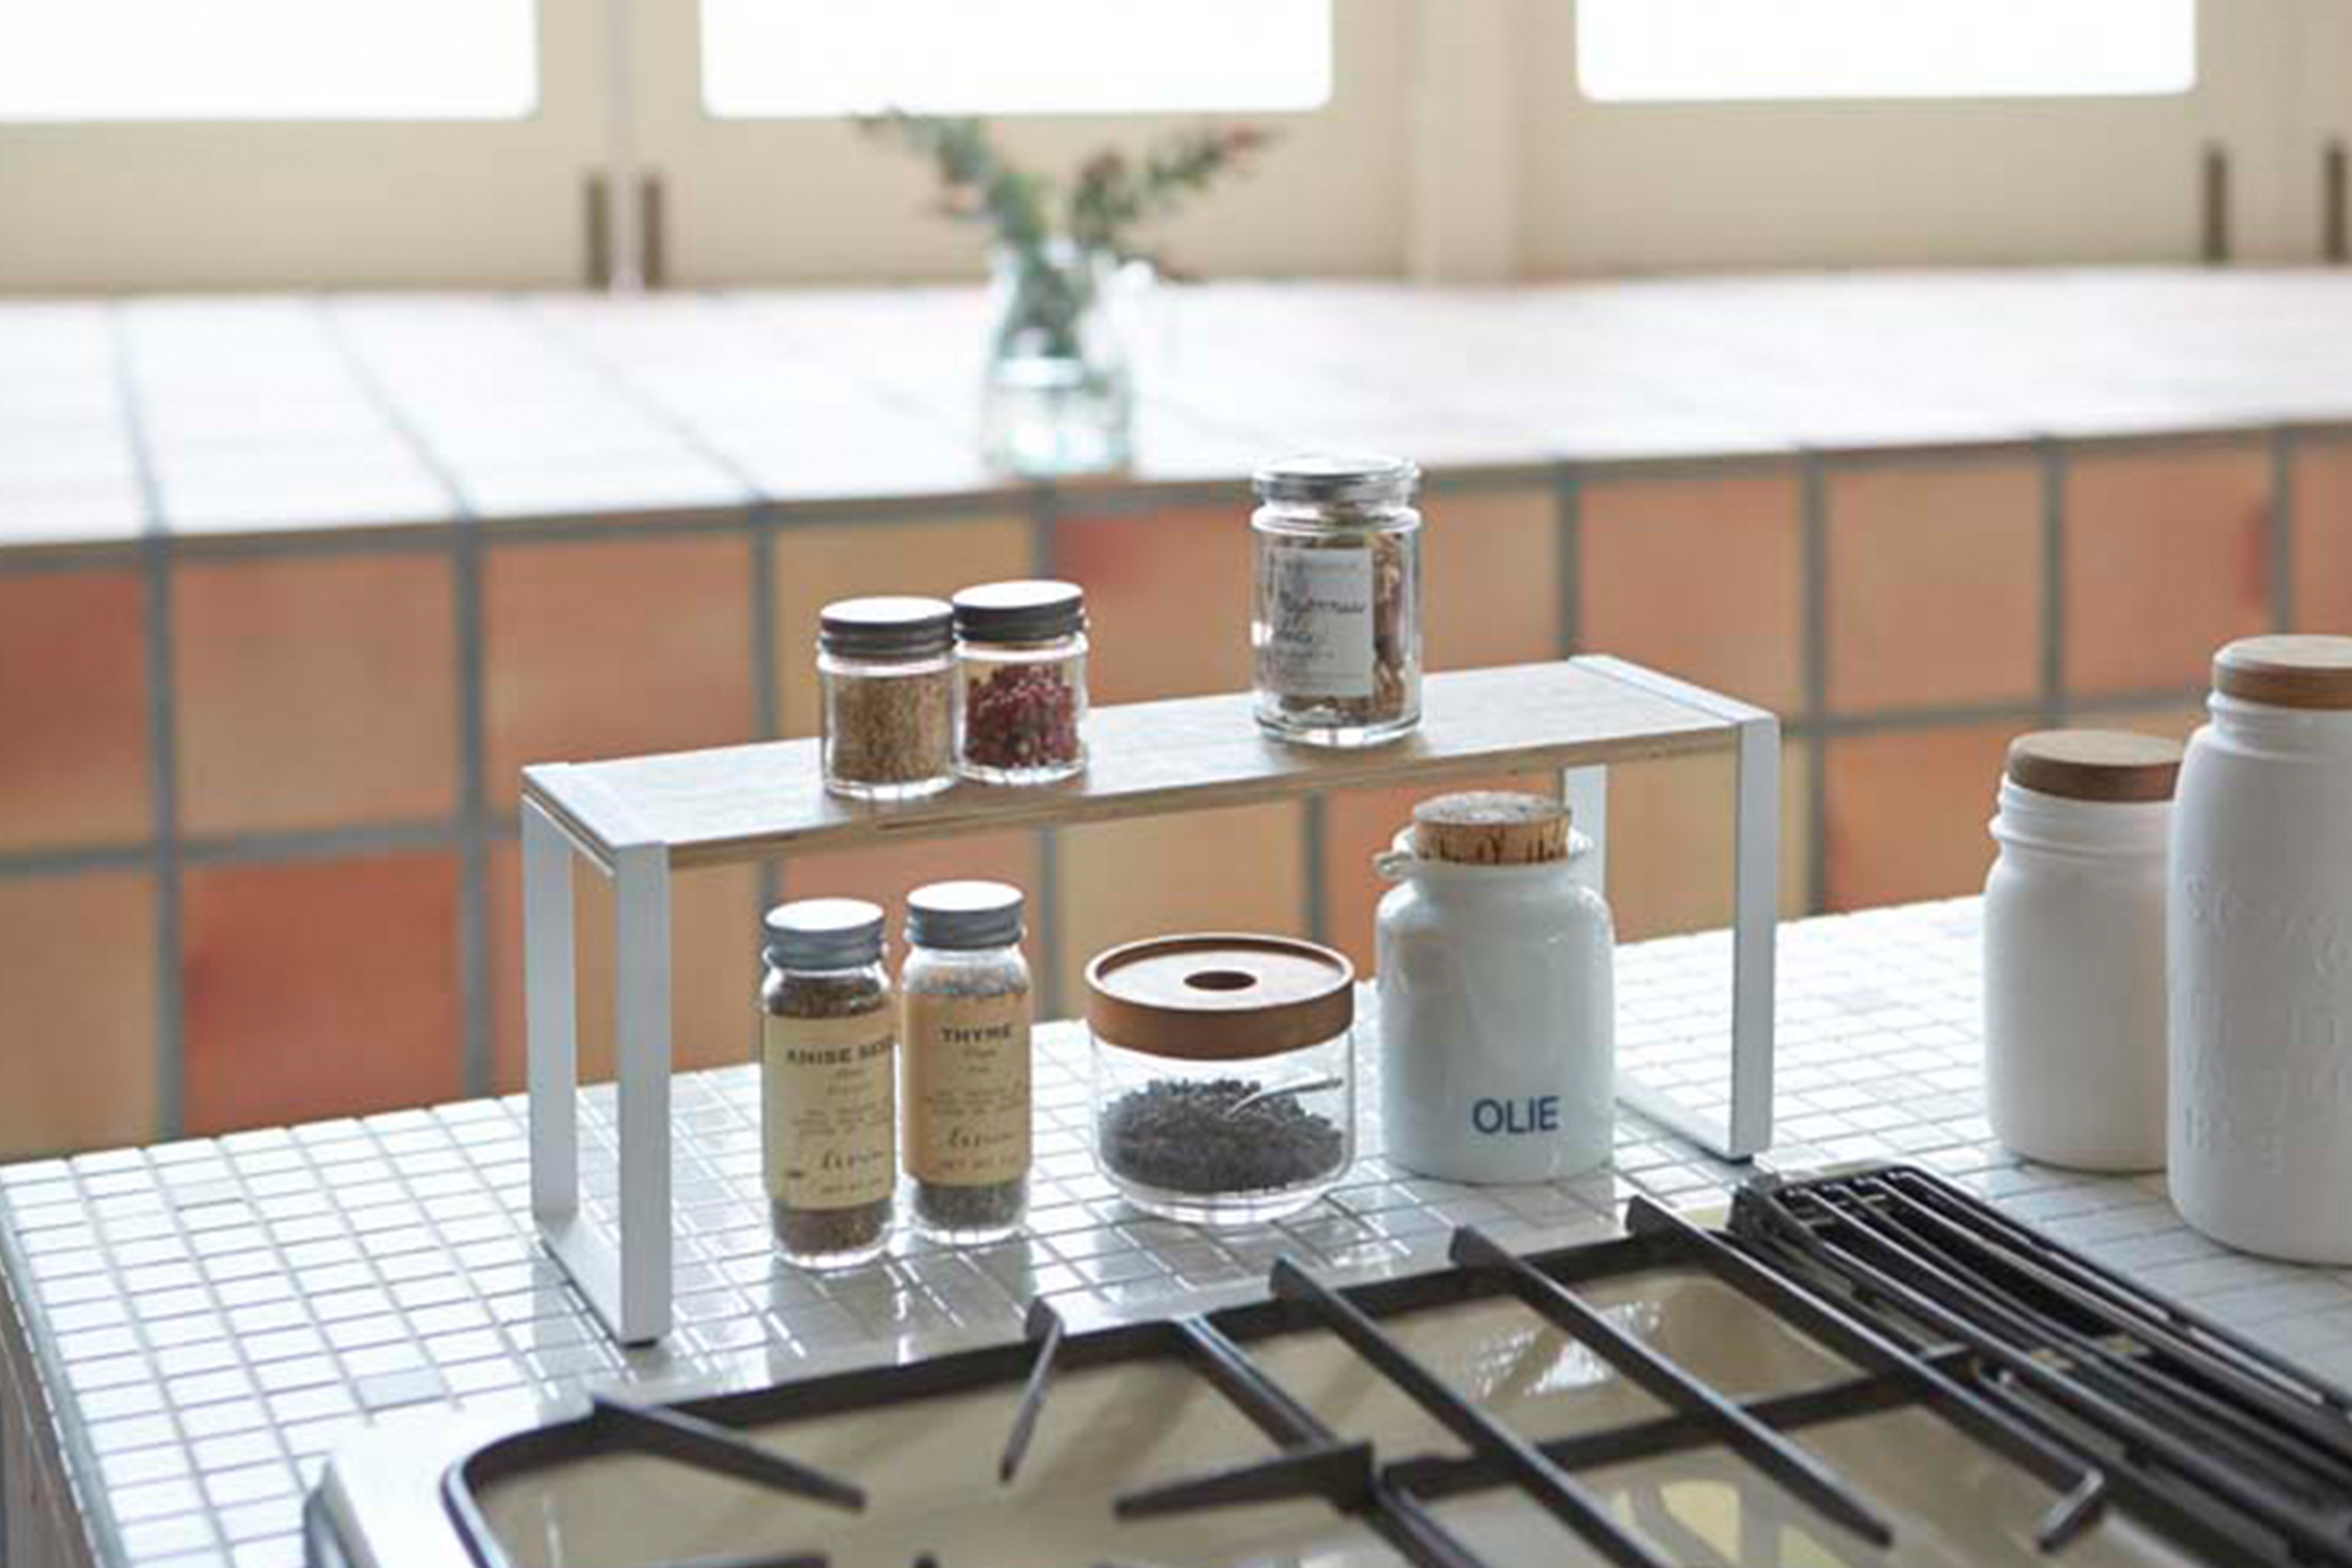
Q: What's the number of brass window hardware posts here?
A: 4